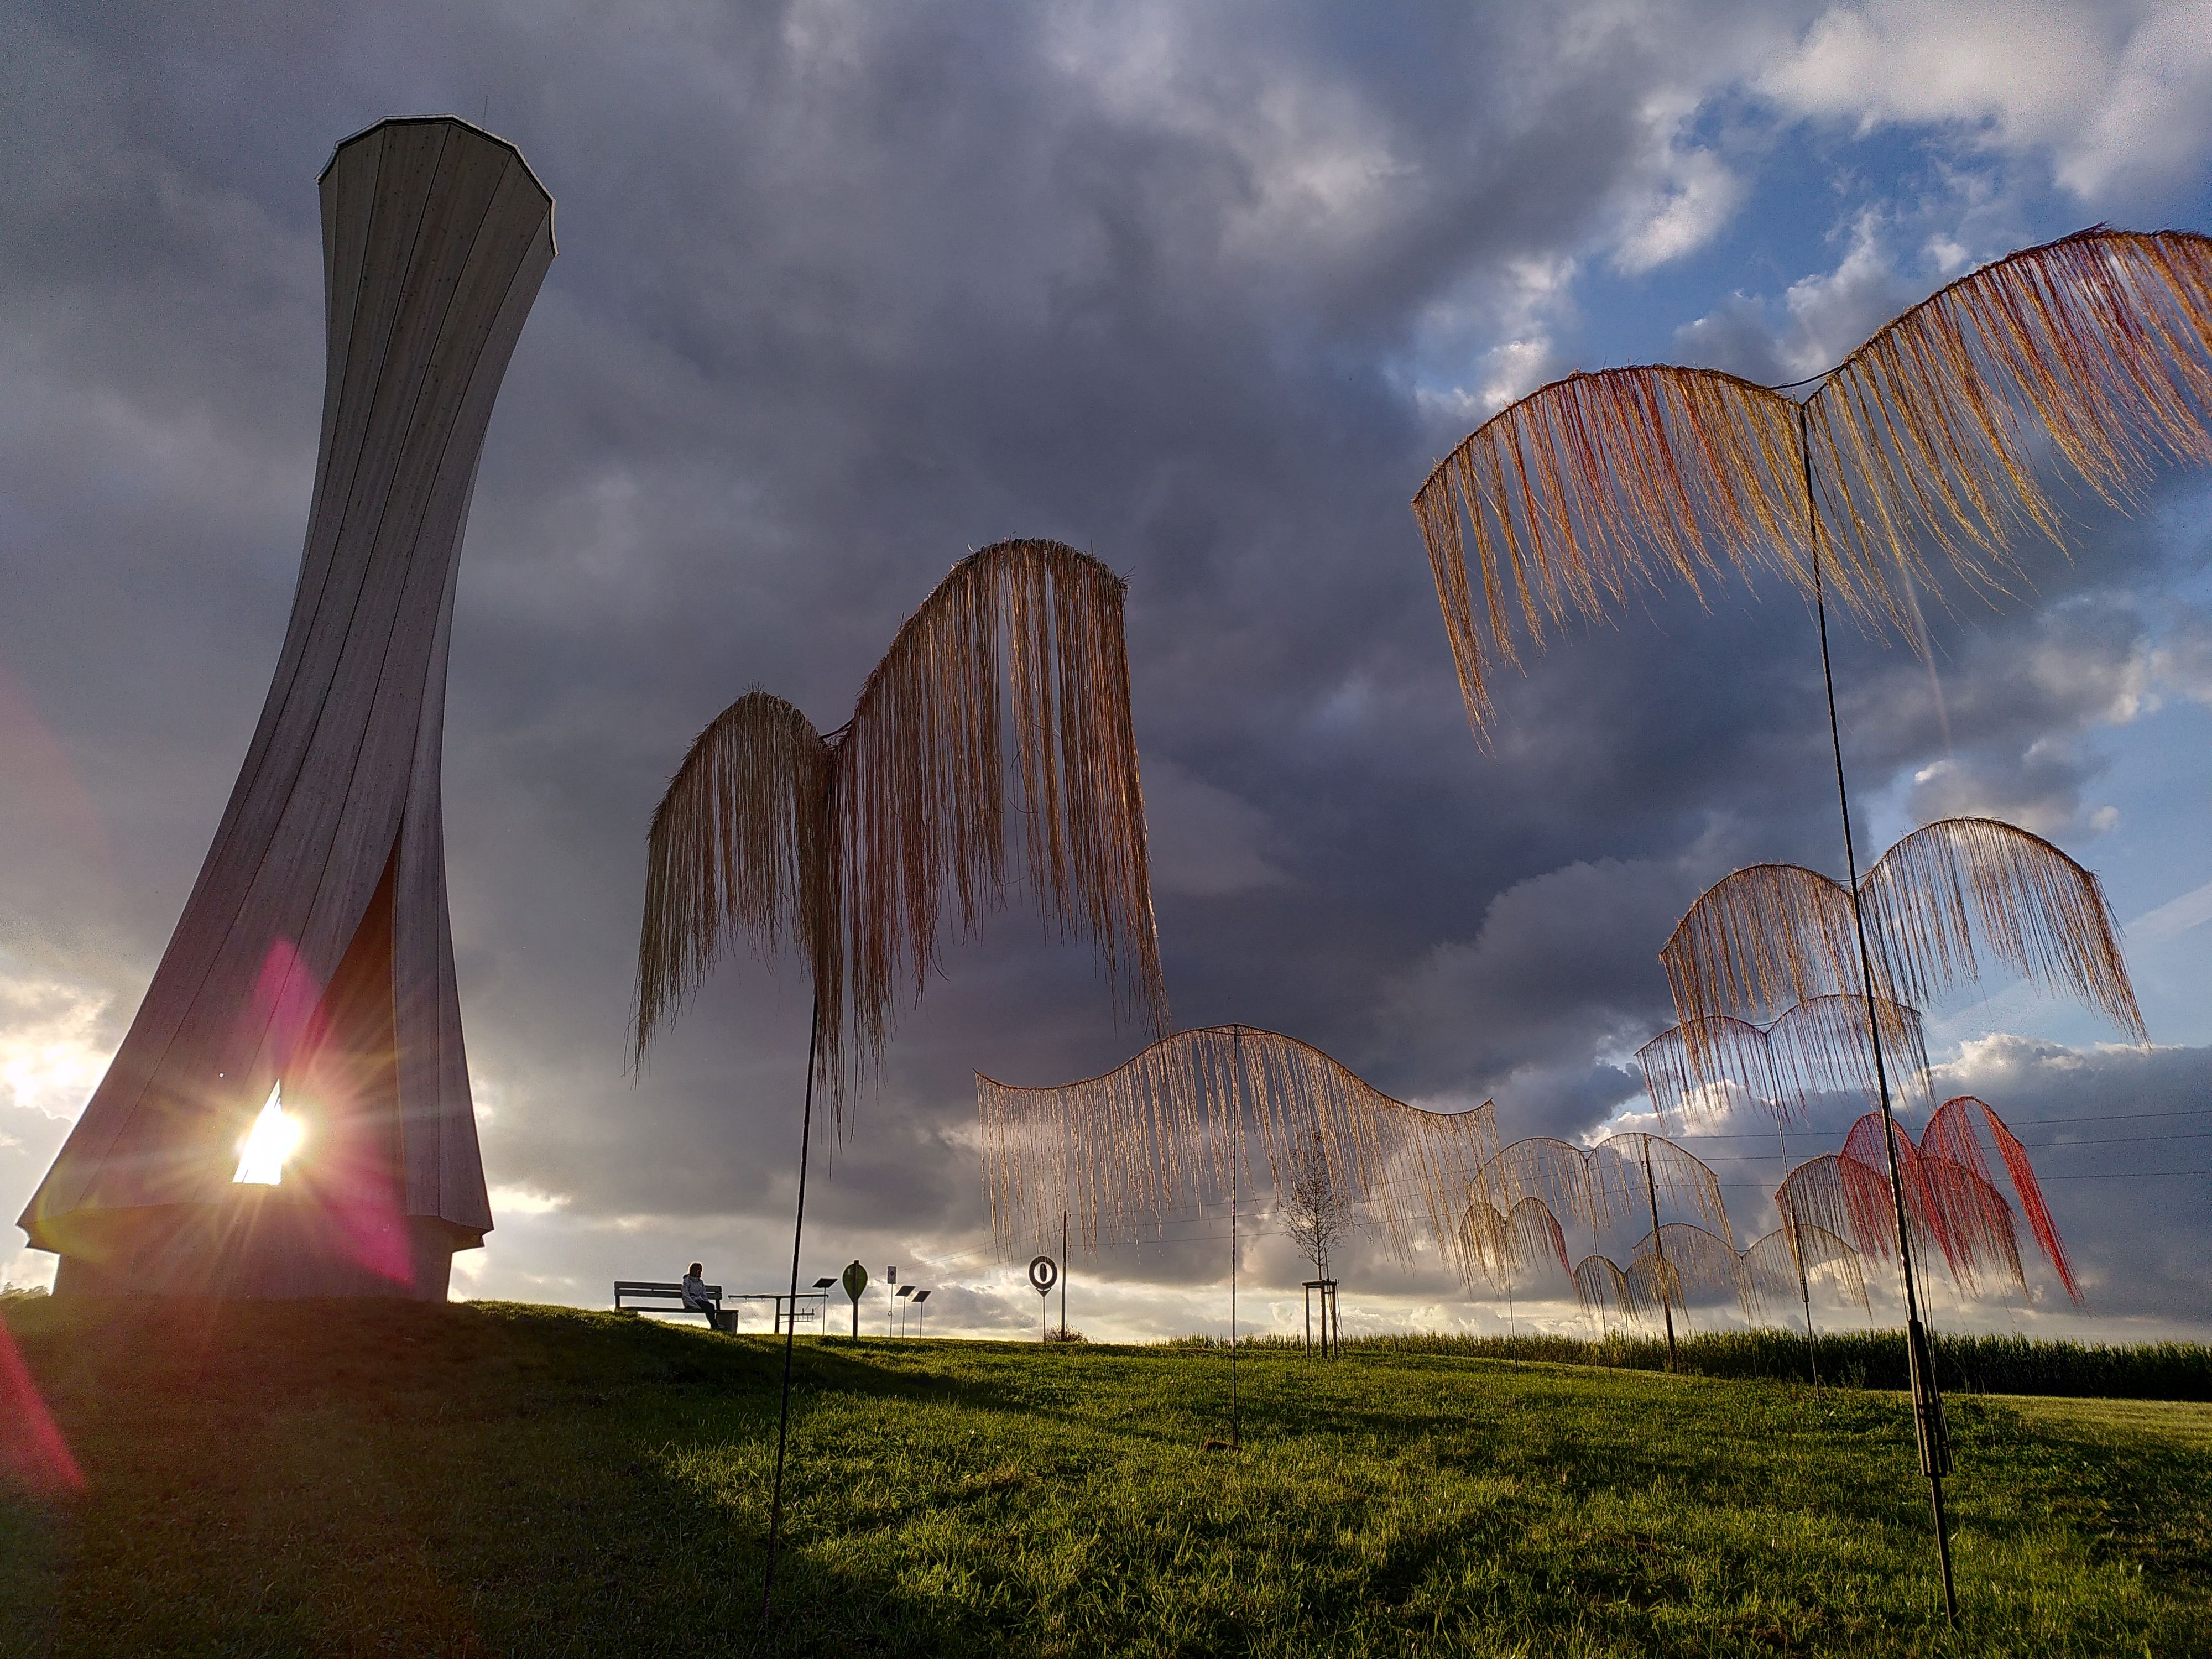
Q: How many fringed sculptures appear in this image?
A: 11